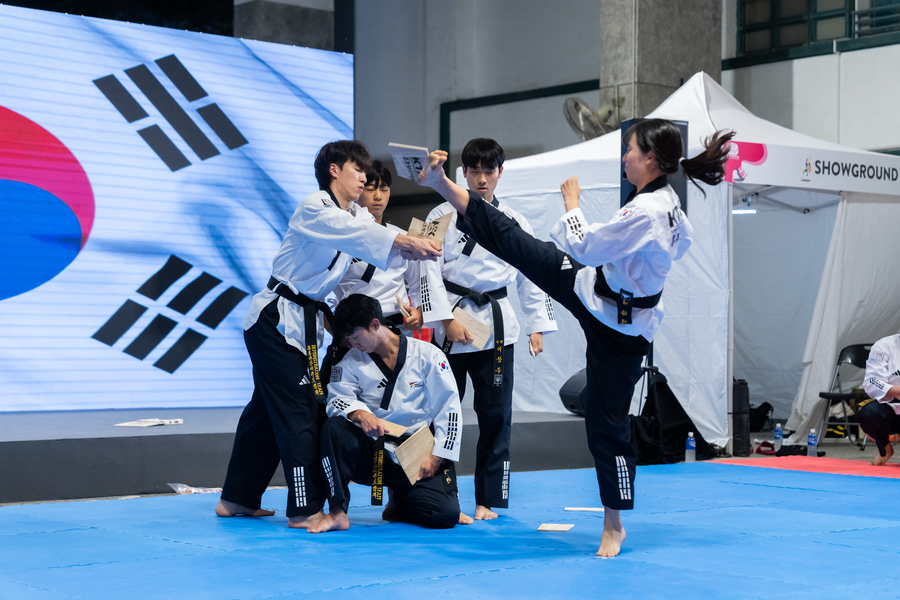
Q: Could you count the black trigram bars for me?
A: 11